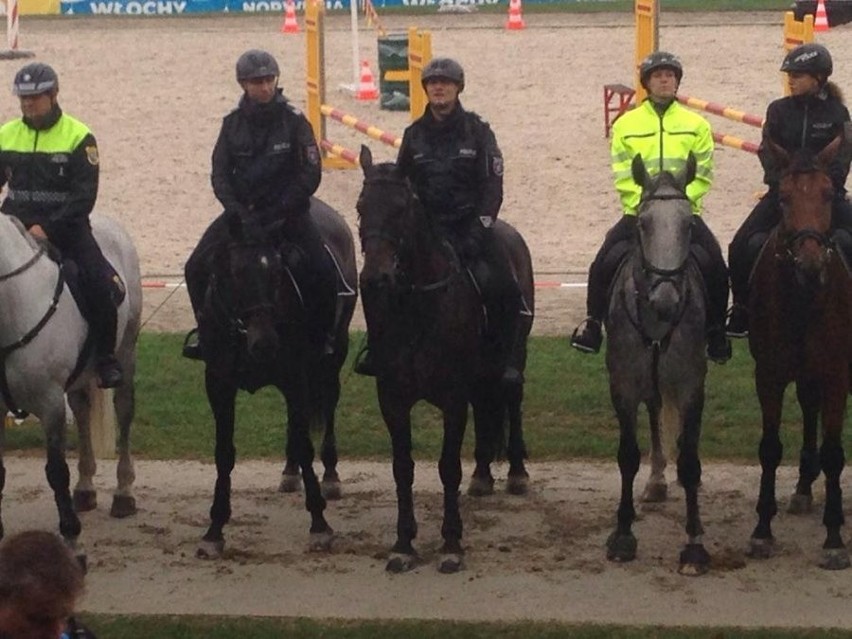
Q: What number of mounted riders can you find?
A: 5